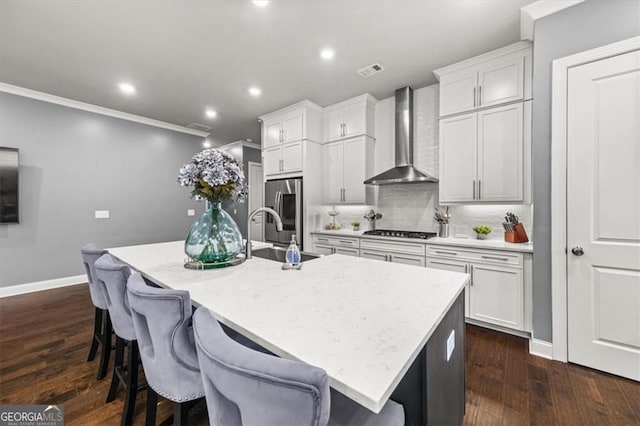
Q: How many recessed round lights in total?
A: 6